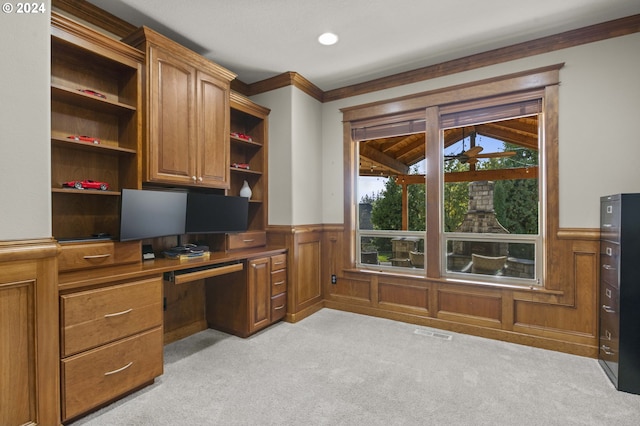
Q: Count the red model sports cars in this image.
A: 5